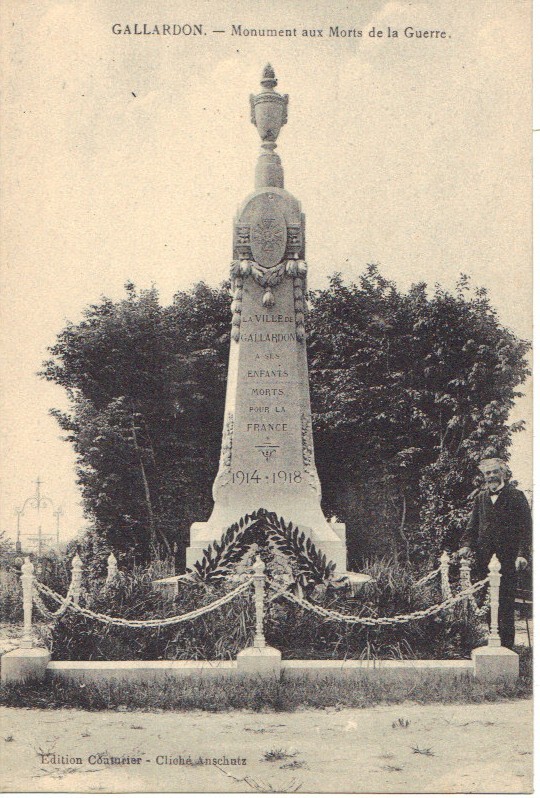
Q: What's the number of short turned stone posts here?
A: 7